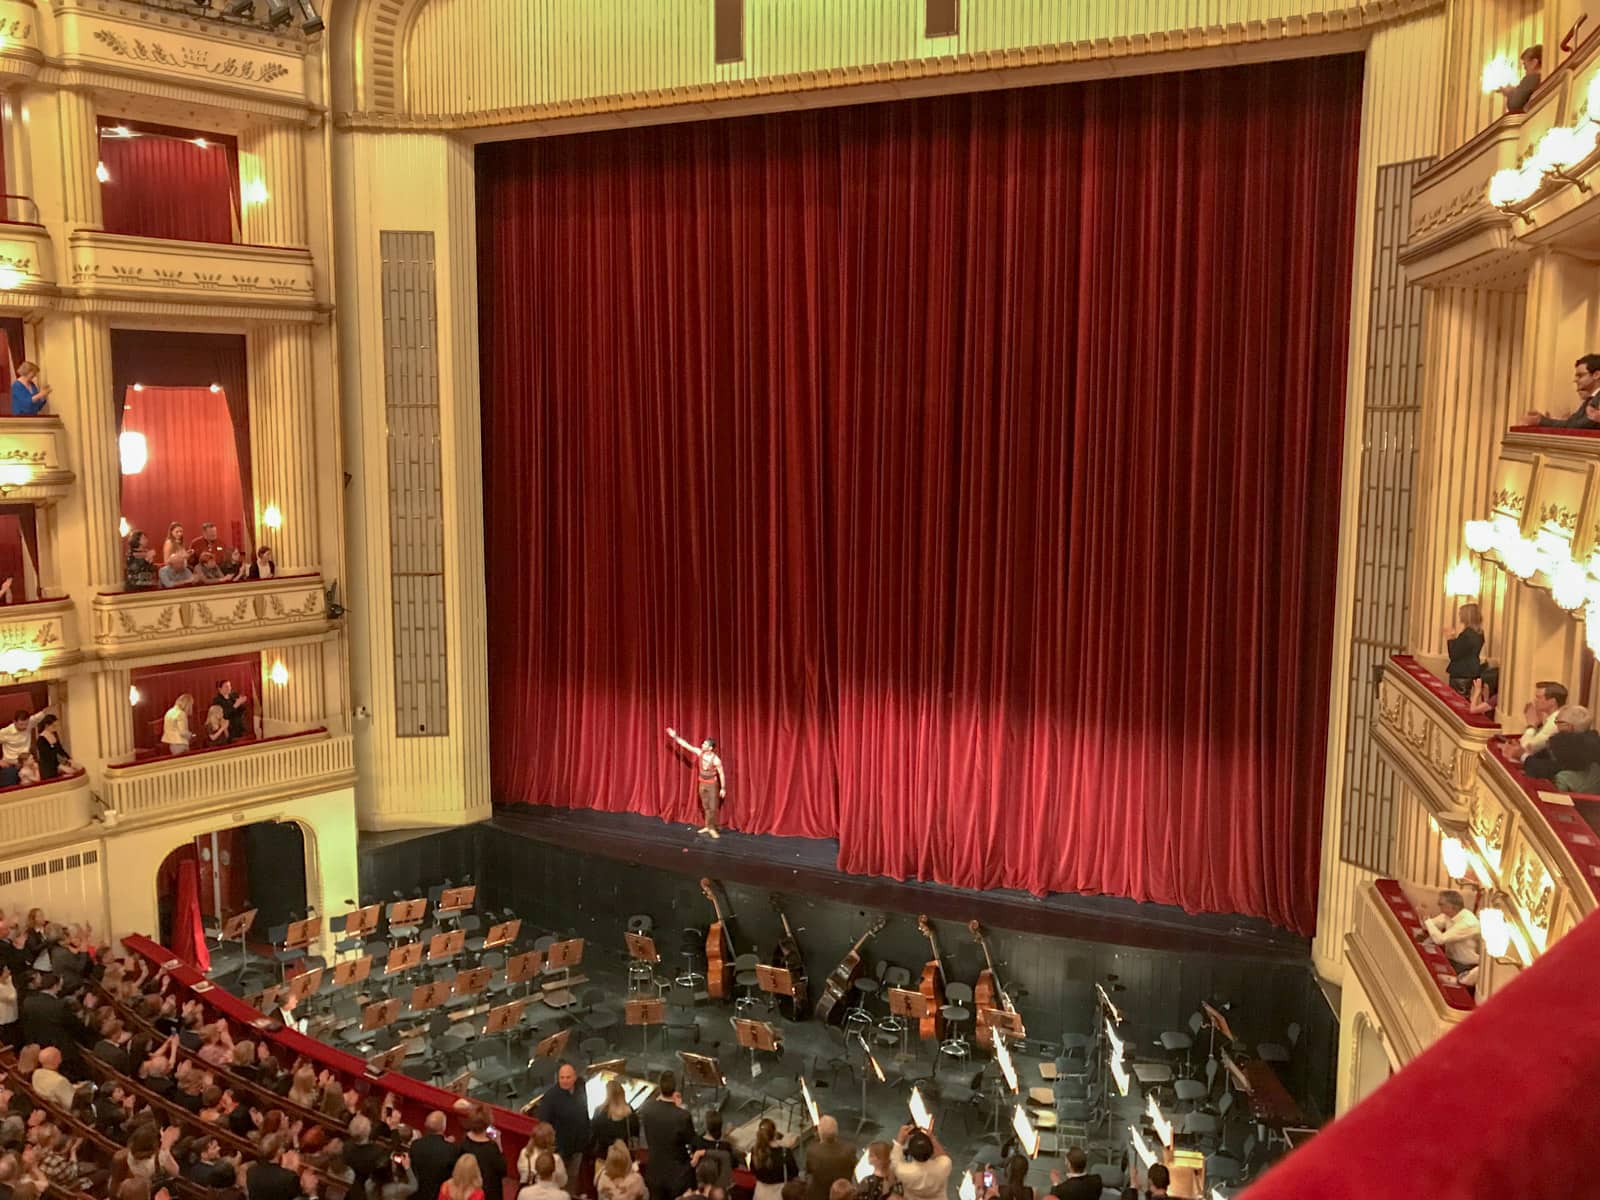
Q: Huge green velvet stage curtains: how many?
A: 0